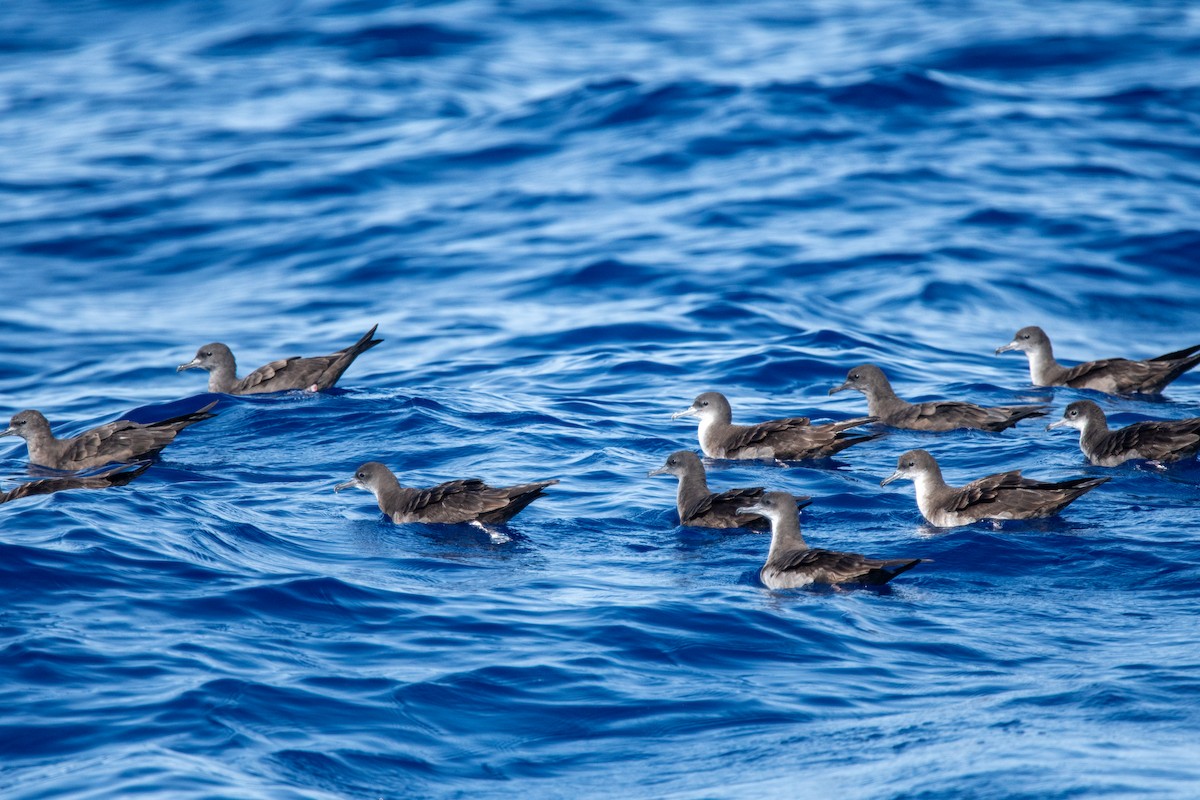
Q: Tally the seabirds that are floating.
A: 11